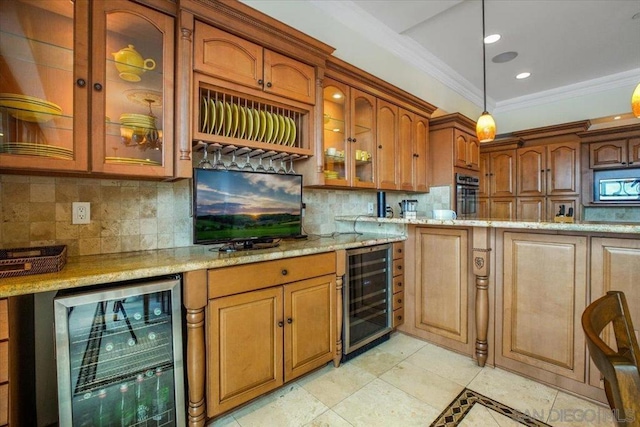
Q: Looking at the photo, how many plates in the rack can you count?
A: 14